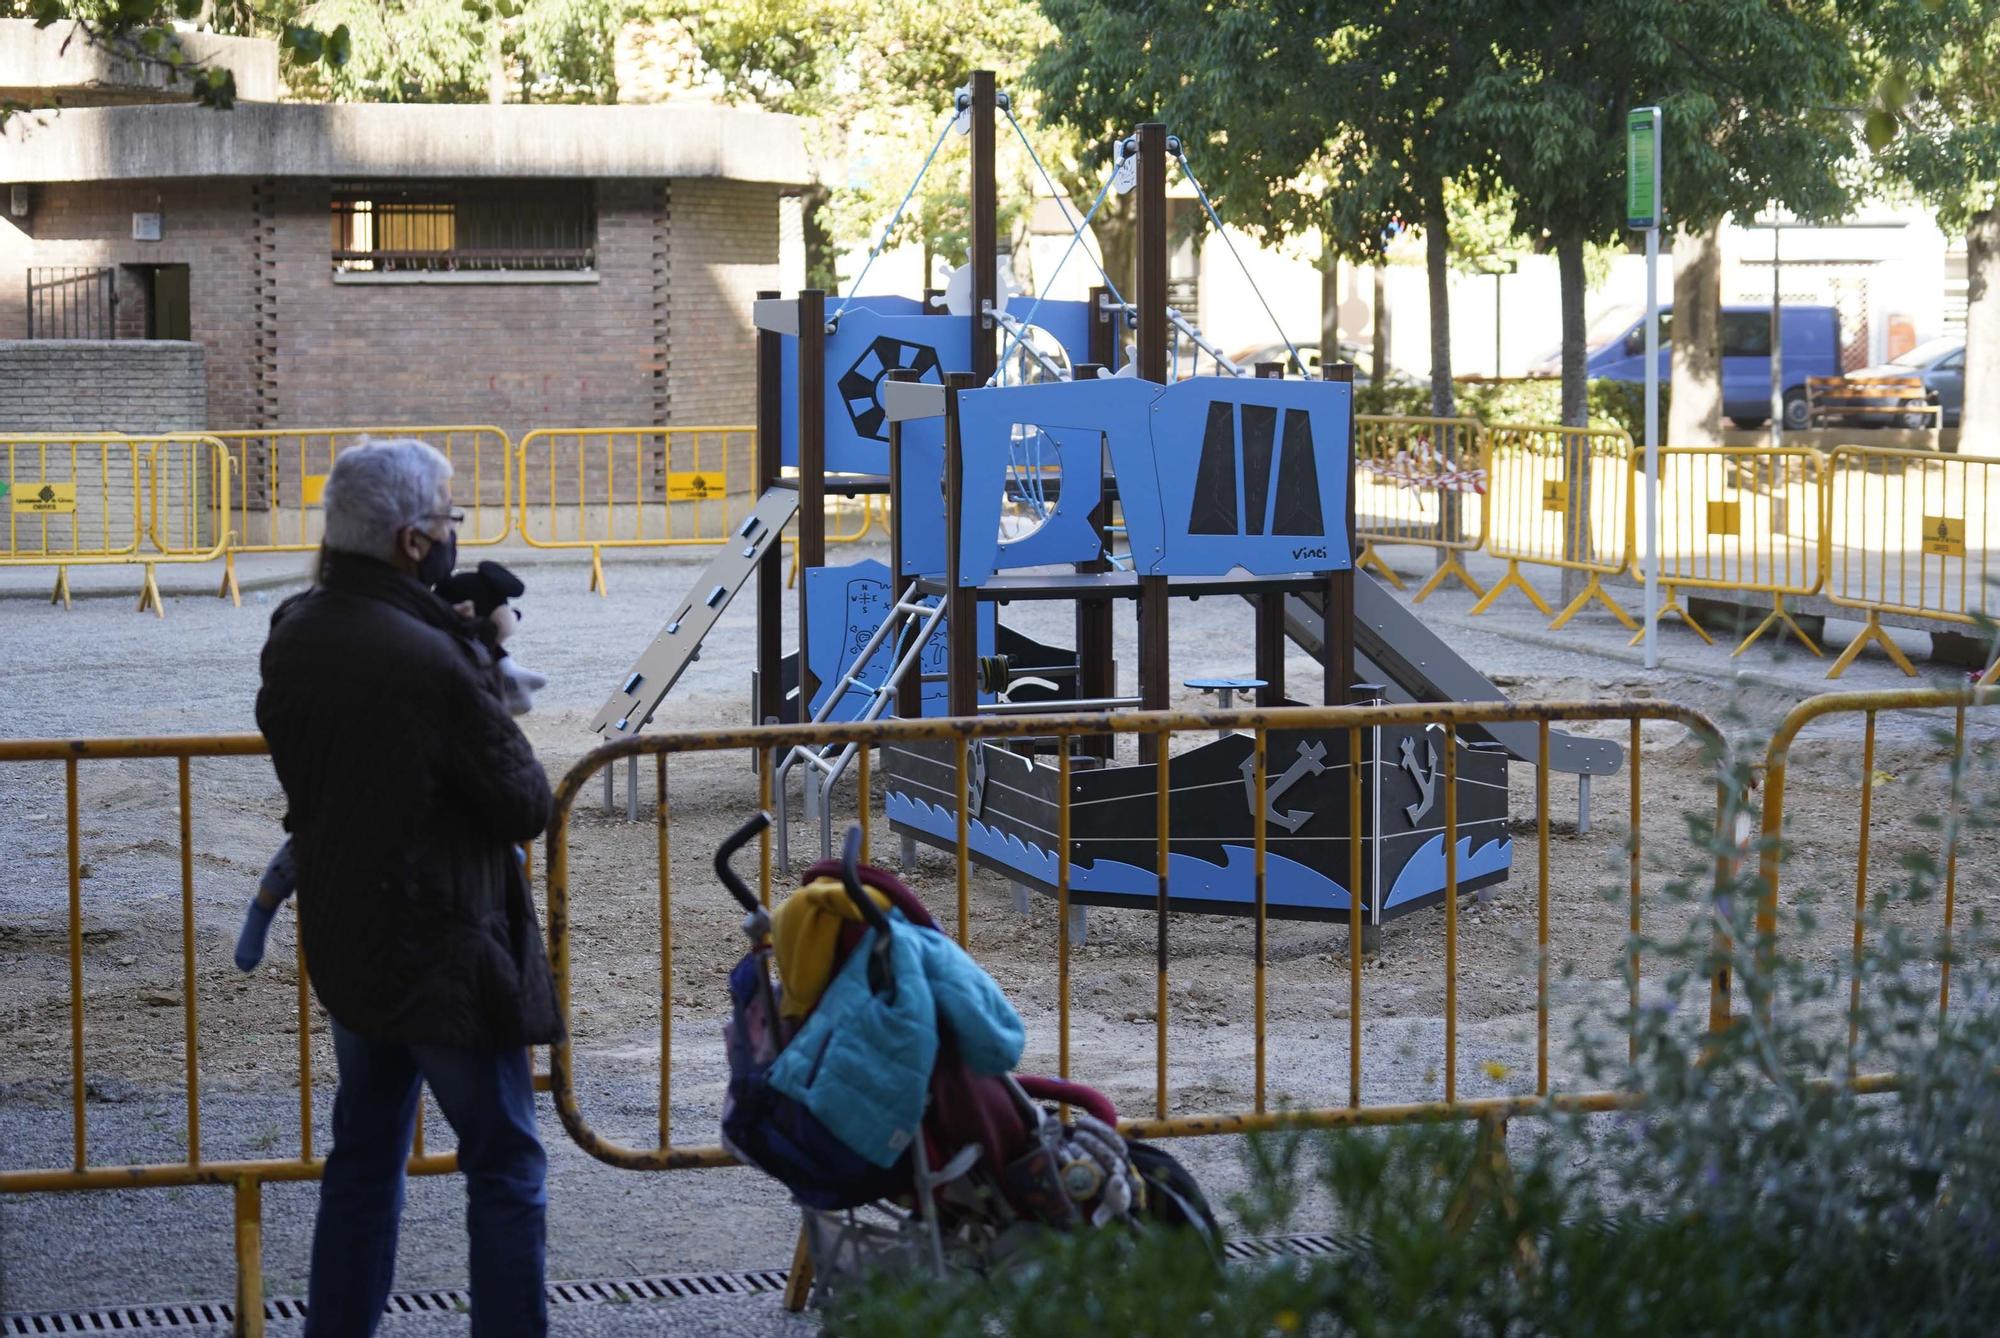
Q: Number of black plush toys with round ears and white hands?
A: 1